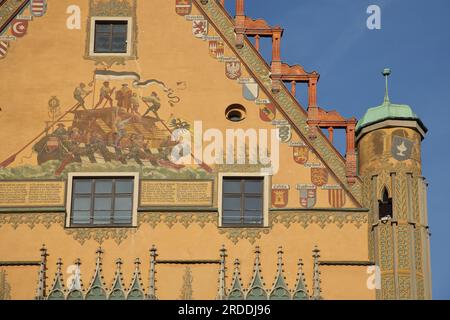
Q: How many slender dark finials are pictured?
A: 13